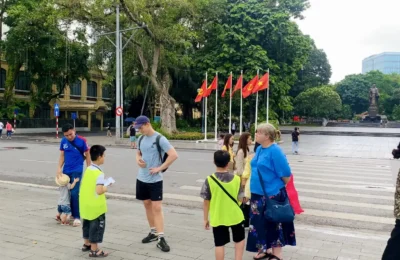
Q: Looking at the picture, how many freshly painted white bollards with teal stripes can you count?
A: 0